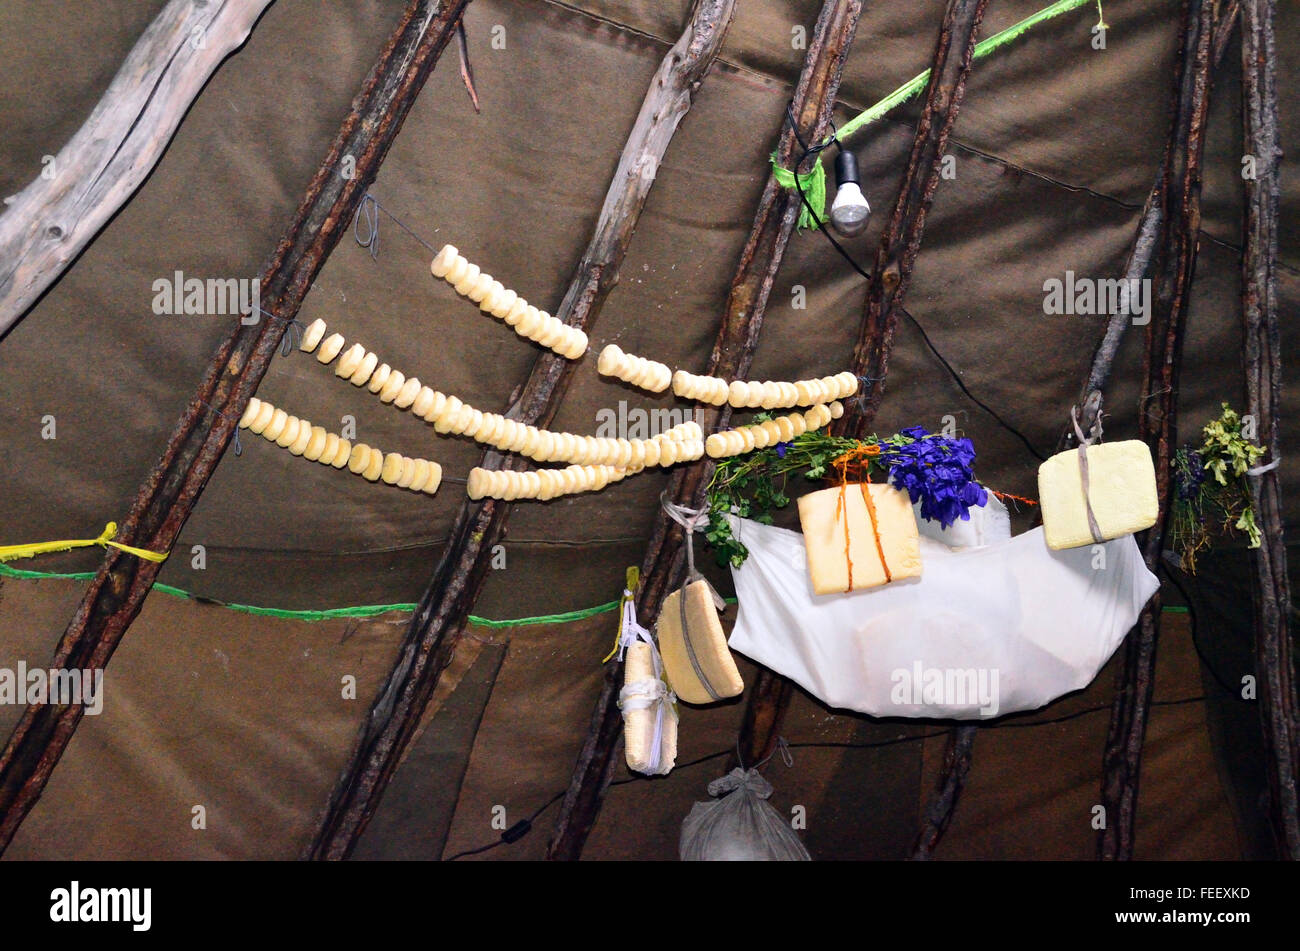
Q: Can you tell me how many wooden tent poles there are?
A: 8